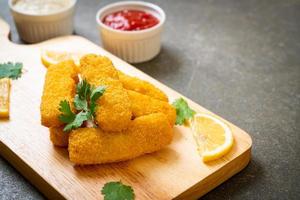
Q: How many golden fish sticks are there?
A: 6